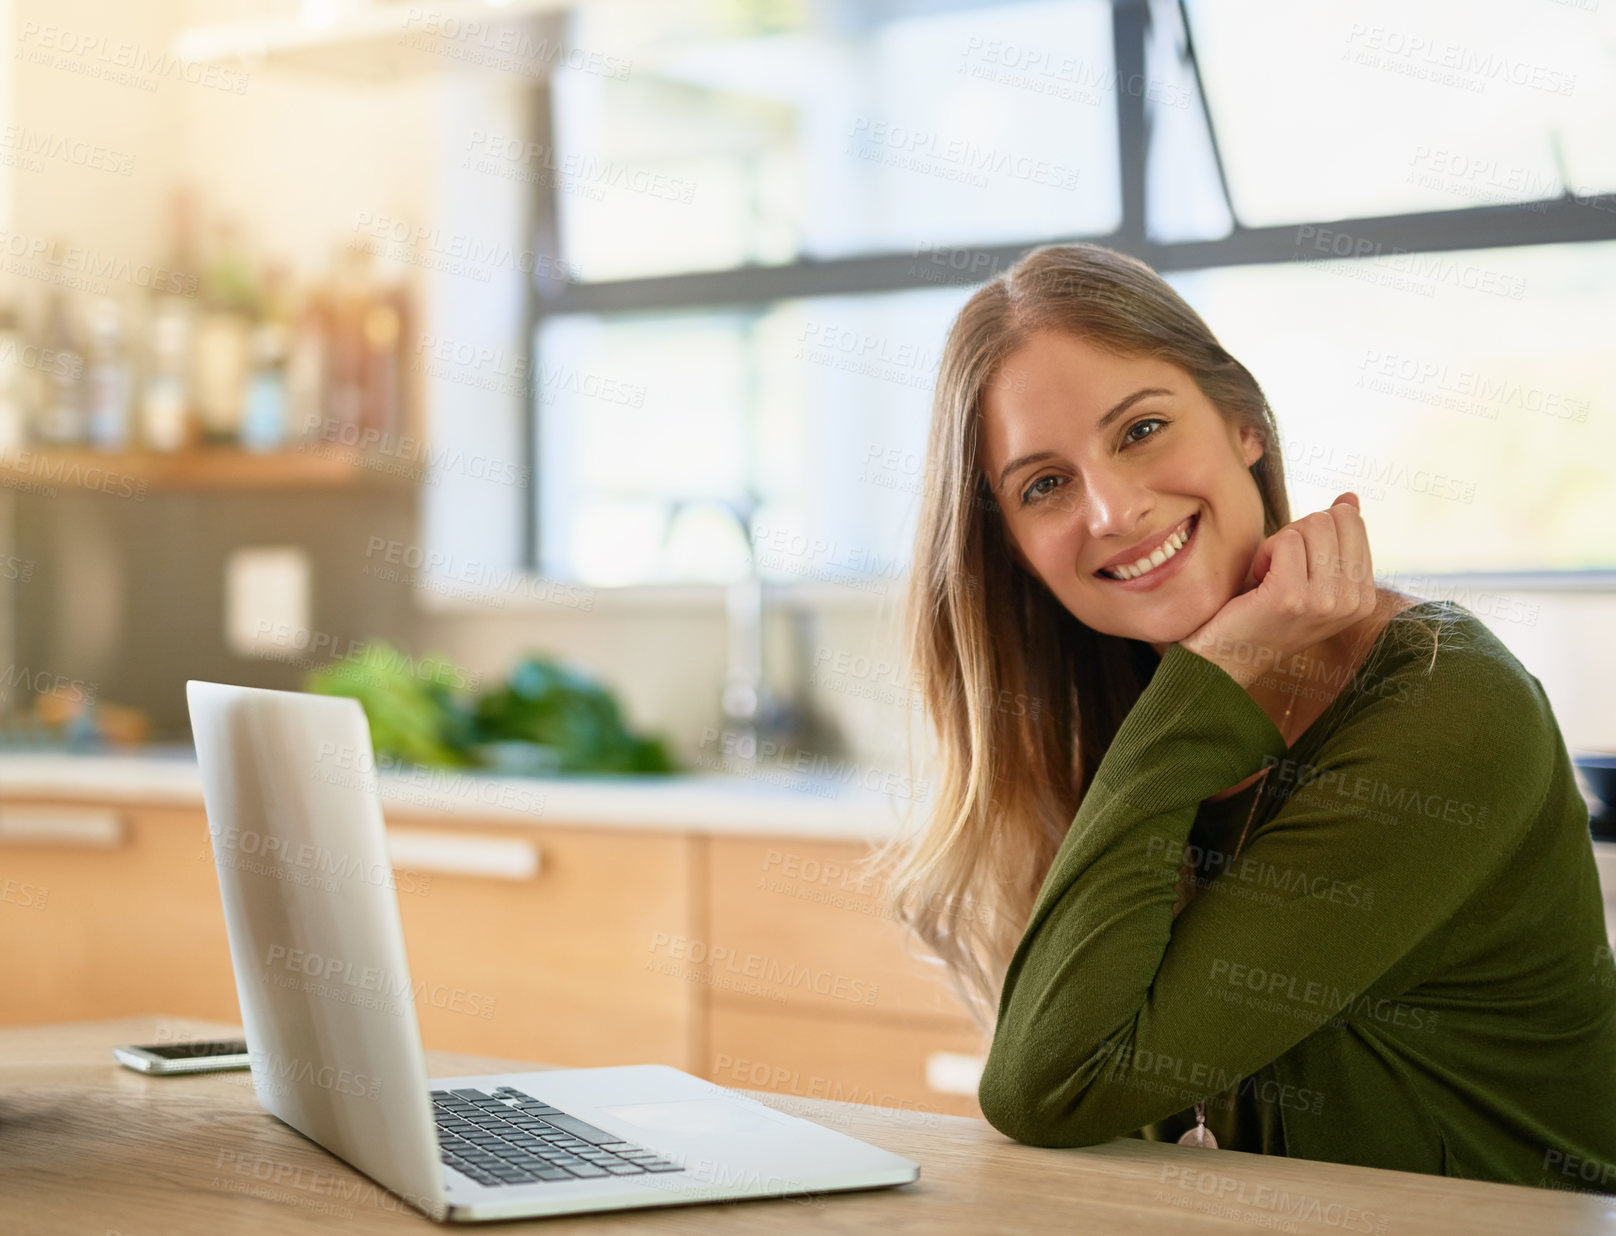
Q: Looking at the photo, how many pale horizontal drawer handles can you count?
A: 3